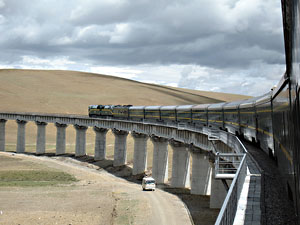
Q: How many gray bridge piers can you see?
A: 12